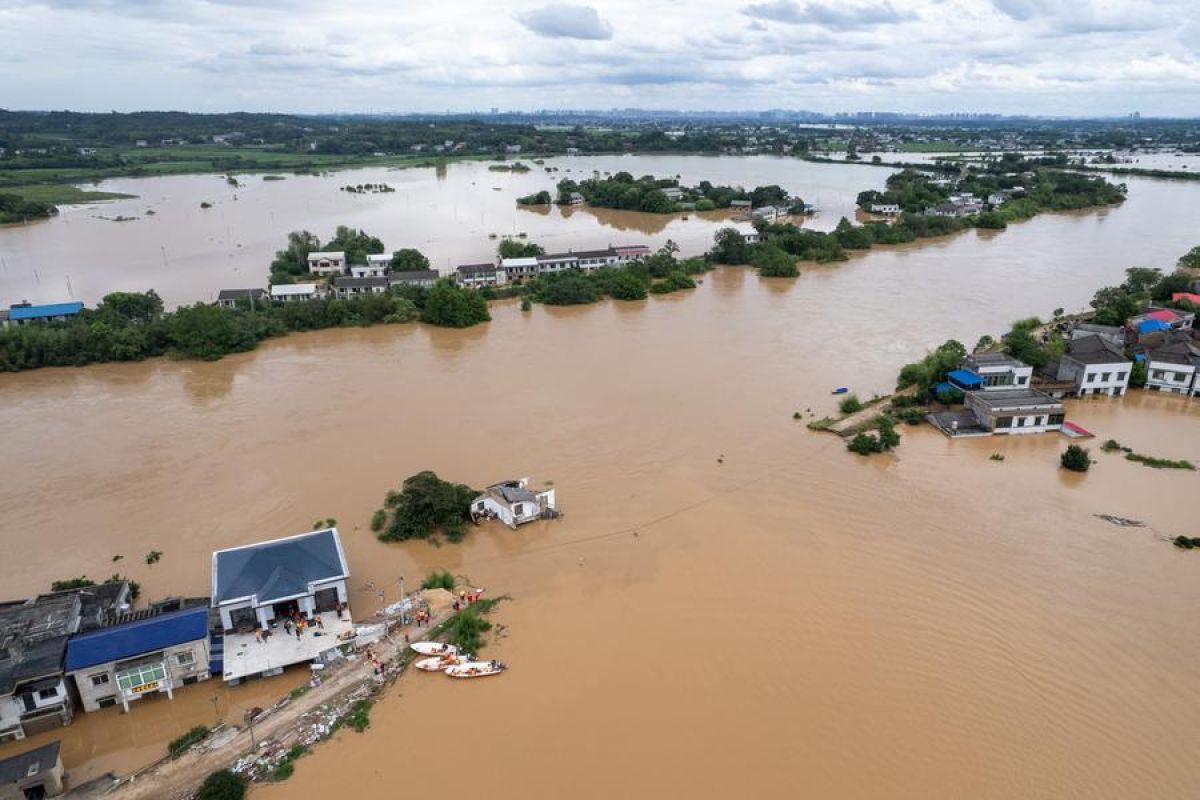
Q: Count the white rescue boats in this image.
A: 3